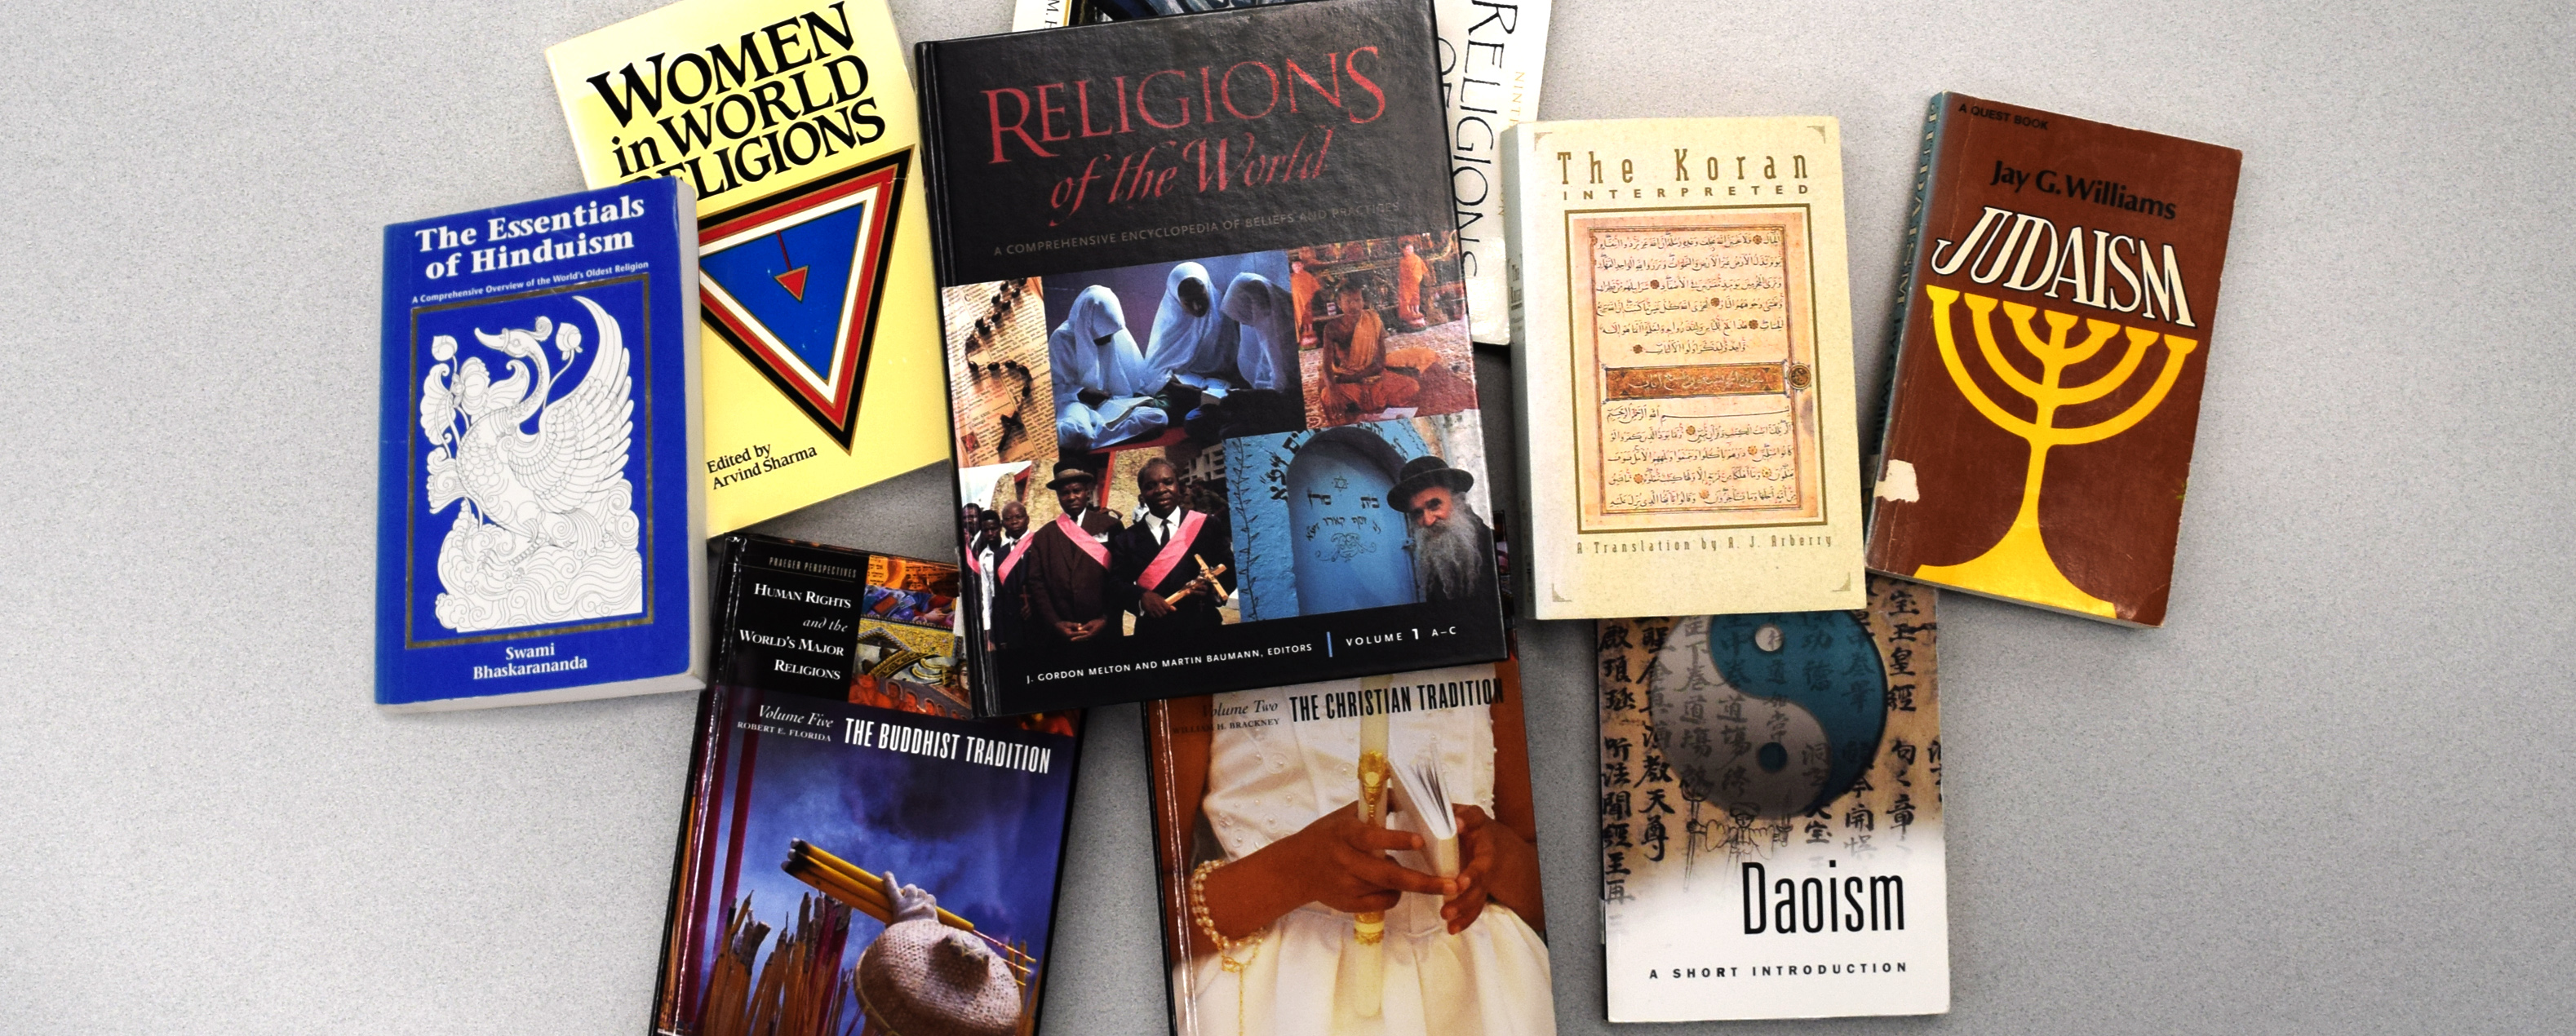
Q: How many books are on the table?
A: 9